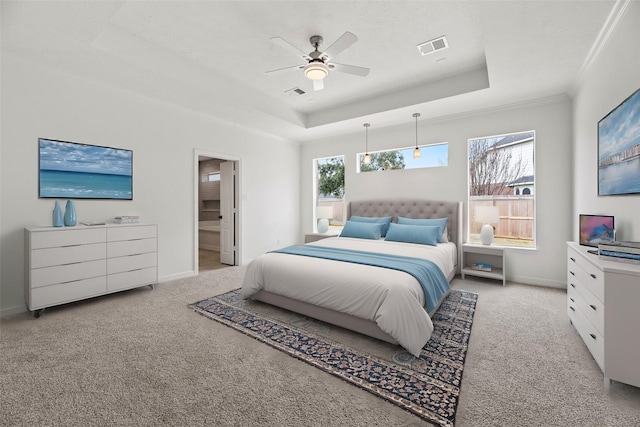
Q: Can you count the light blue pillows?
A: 4